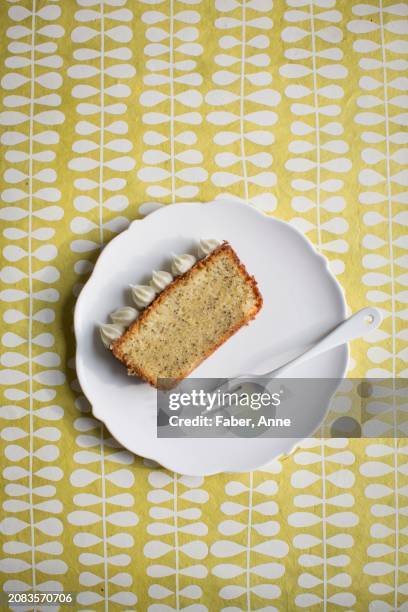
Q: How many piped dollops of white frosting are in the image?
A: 6